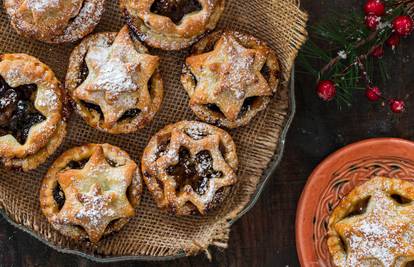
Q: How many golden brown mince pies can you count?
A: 8